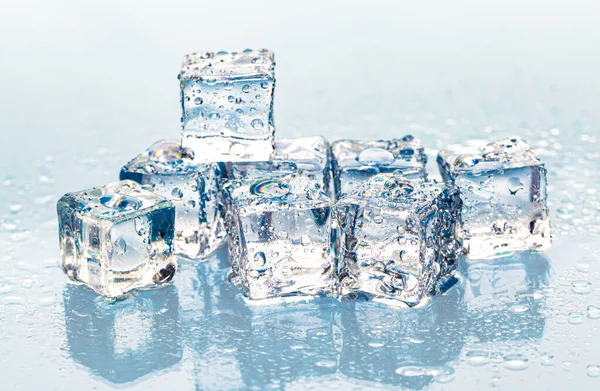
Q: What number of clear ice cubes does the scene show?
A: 8